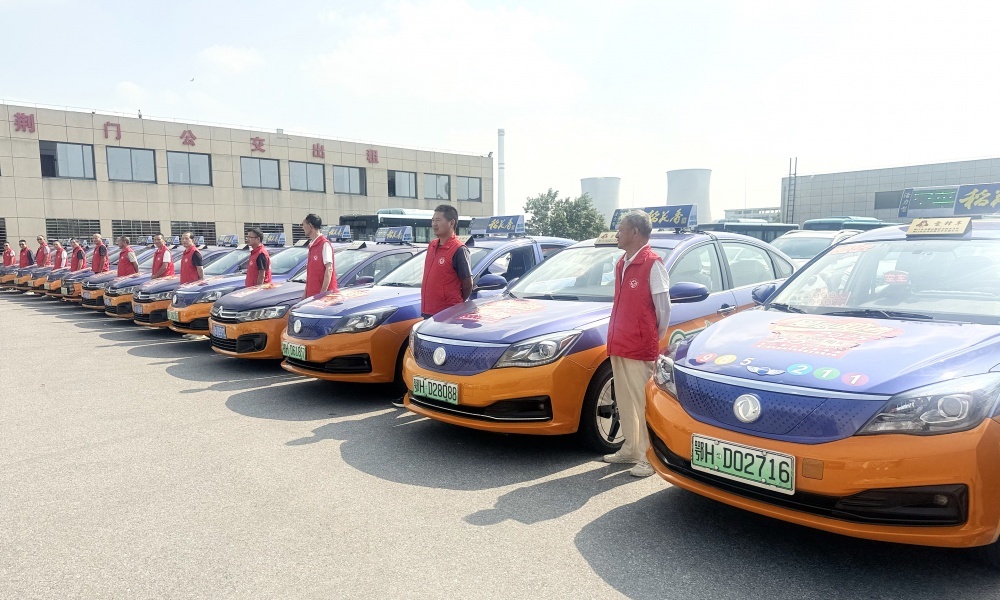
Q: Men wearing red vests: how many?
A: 13